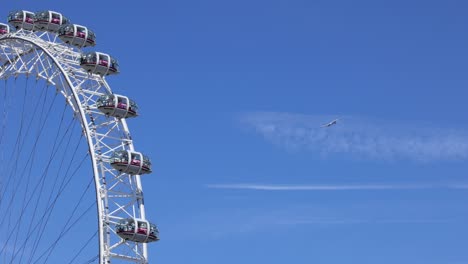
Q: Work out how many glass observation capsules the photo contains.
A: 8